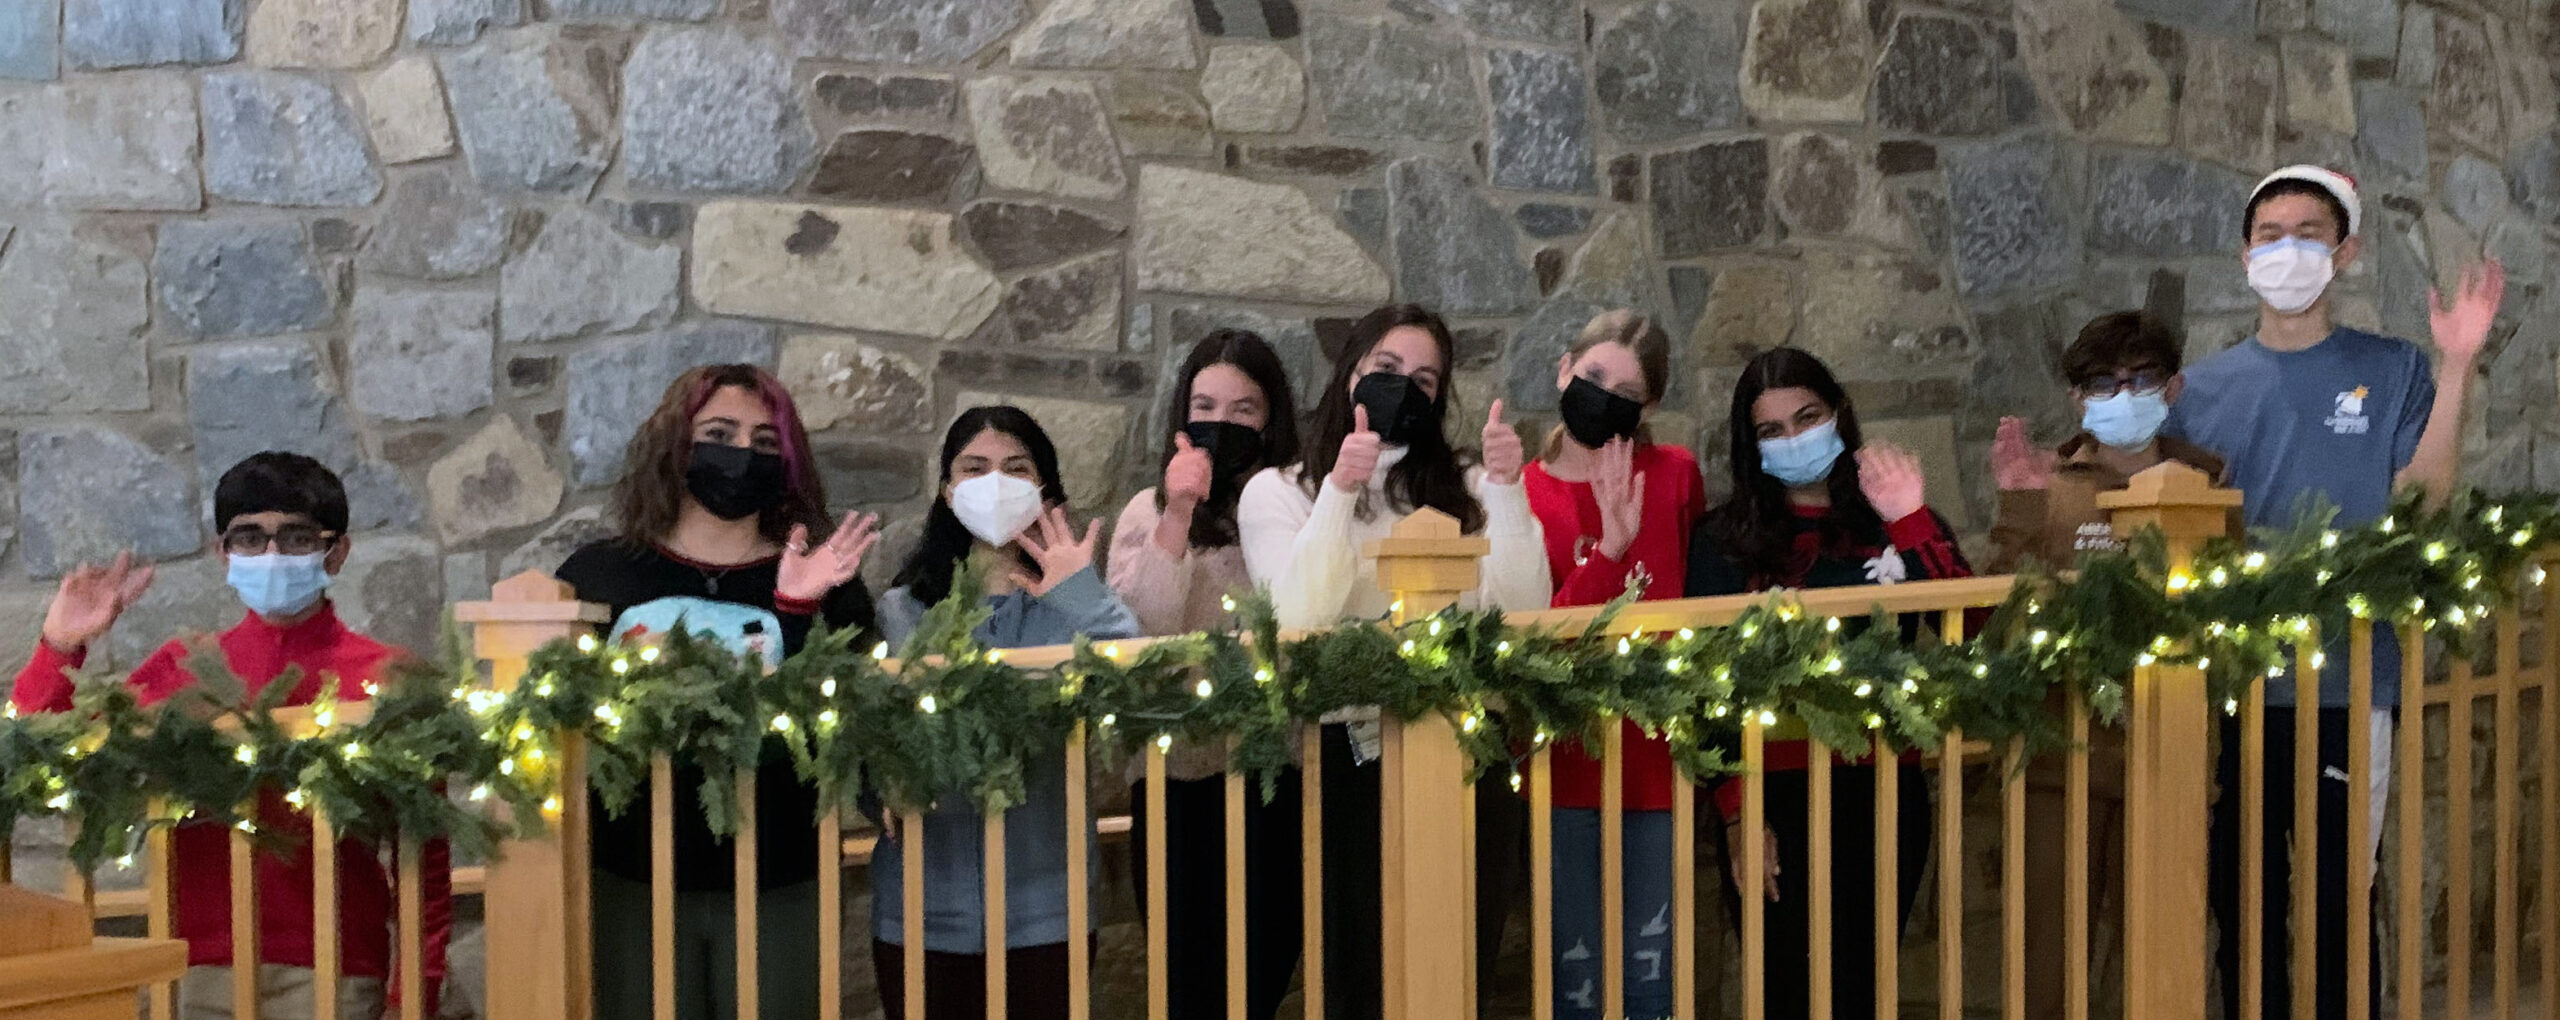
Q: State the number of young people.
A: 9